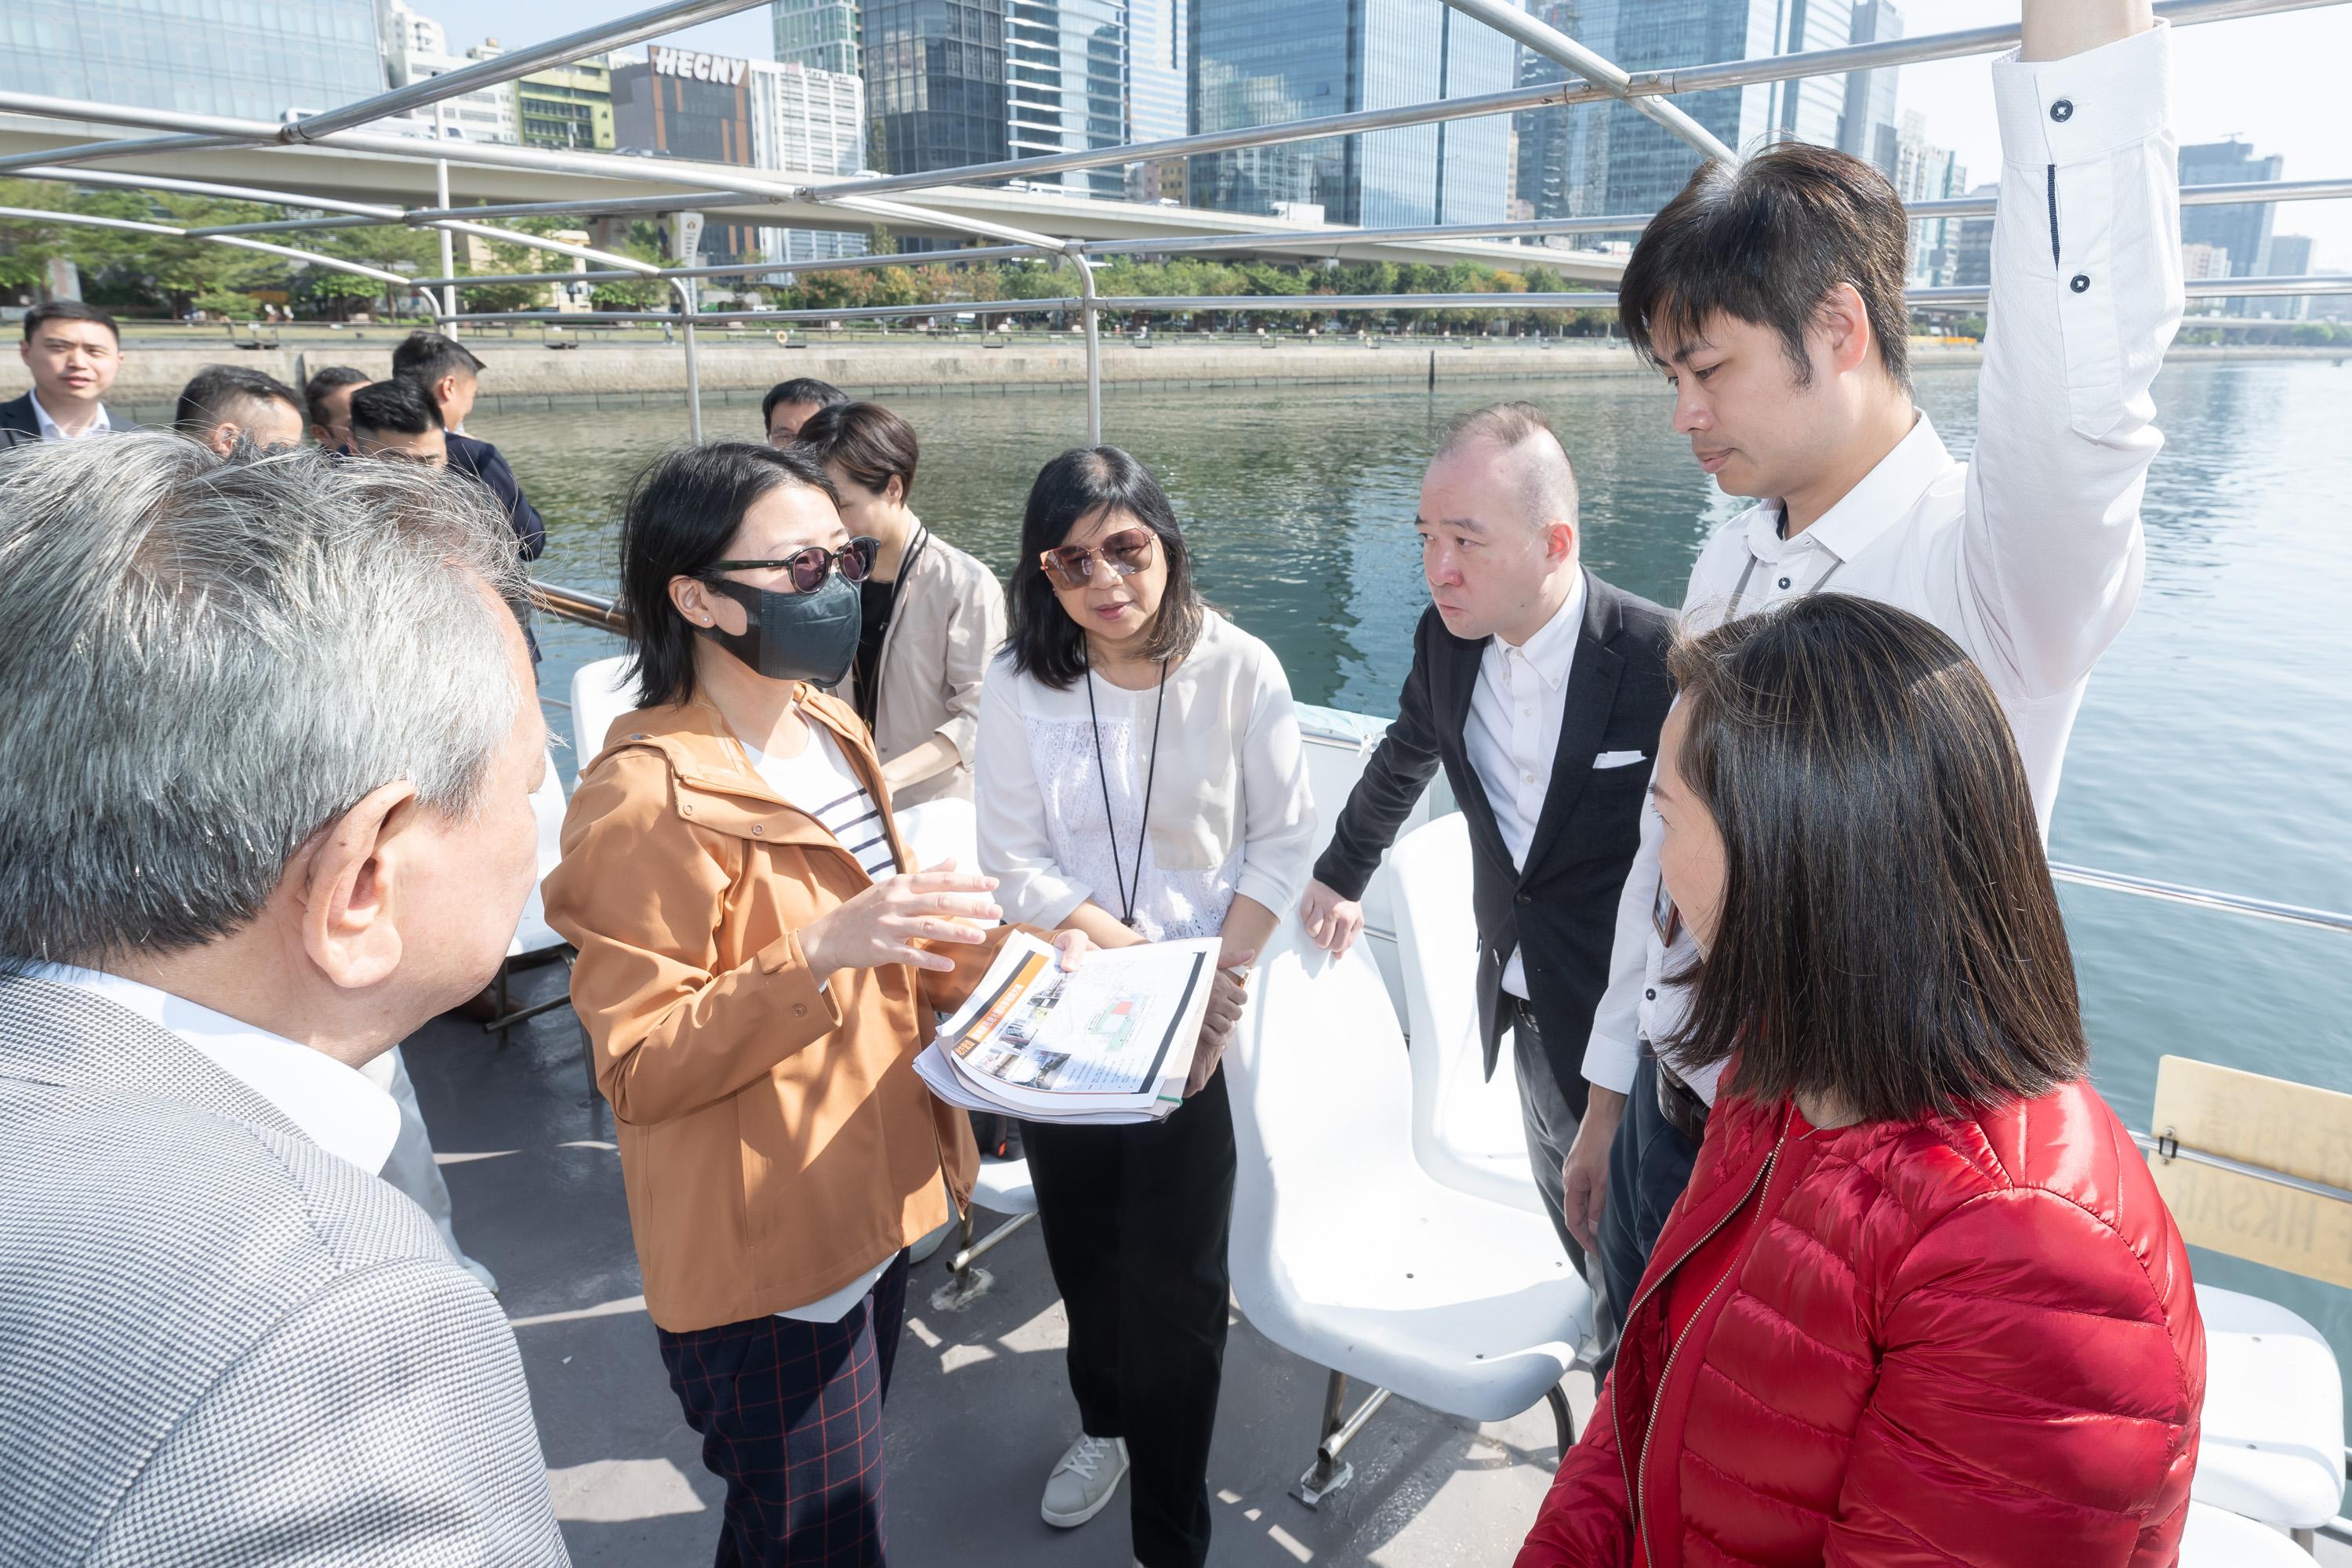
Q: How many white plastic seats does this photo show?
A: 7